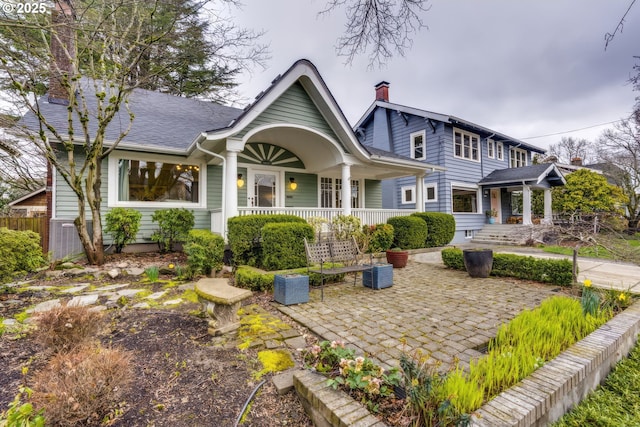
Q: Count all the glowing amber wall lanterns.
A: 2